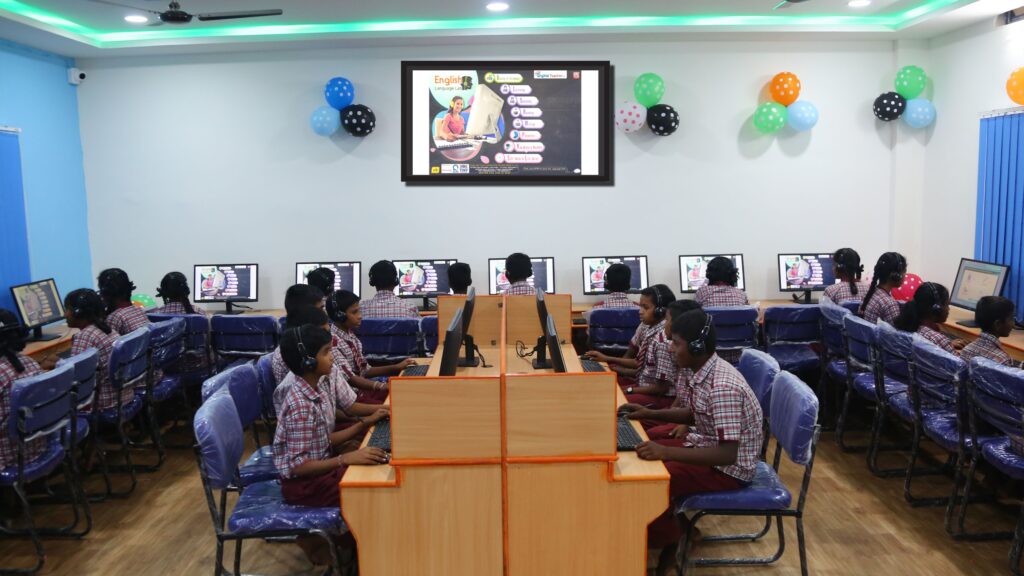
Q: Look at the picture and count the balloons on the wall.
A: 13